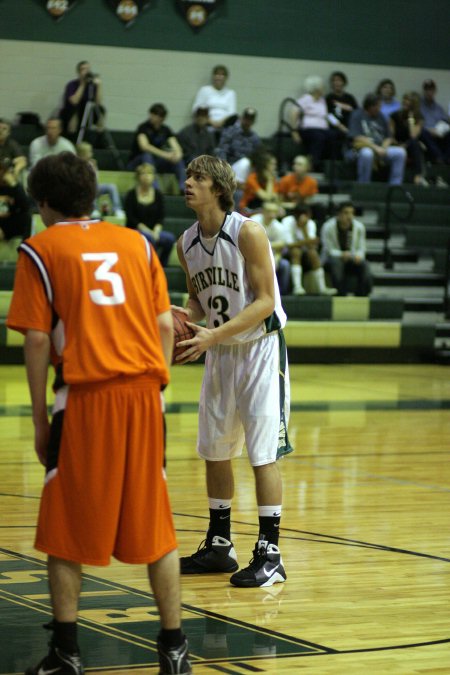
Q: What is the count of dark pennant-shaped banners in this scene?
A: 3